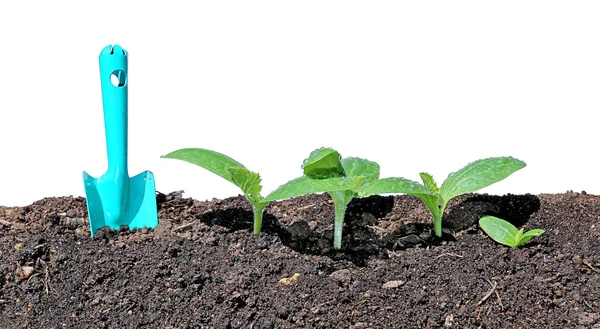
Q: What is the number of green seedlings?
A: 4